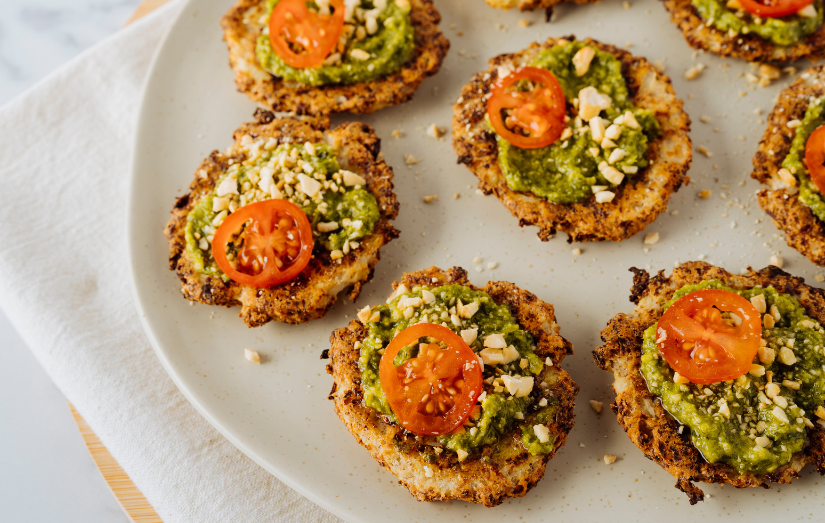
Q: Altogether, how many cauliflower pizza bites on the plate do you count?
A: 8